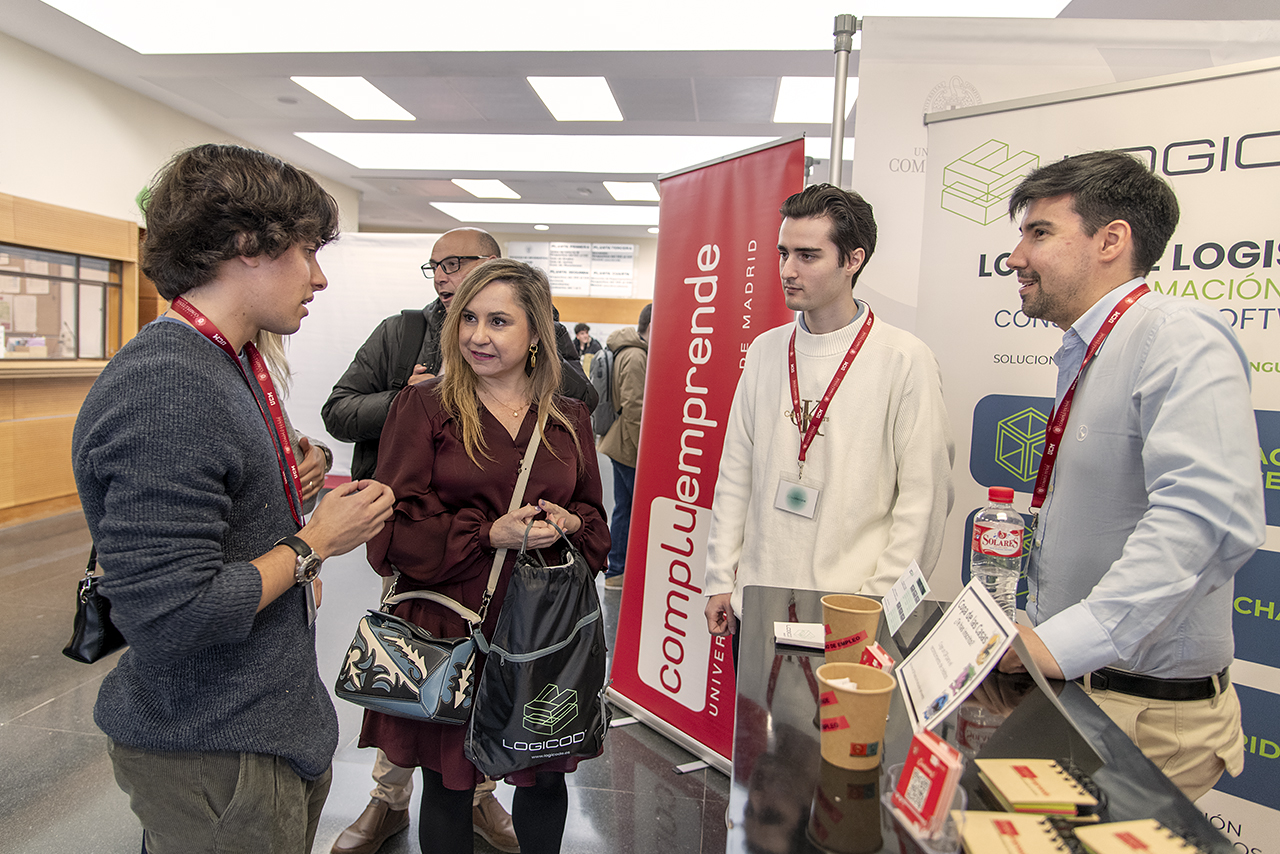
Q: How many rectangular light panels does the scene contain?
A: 8